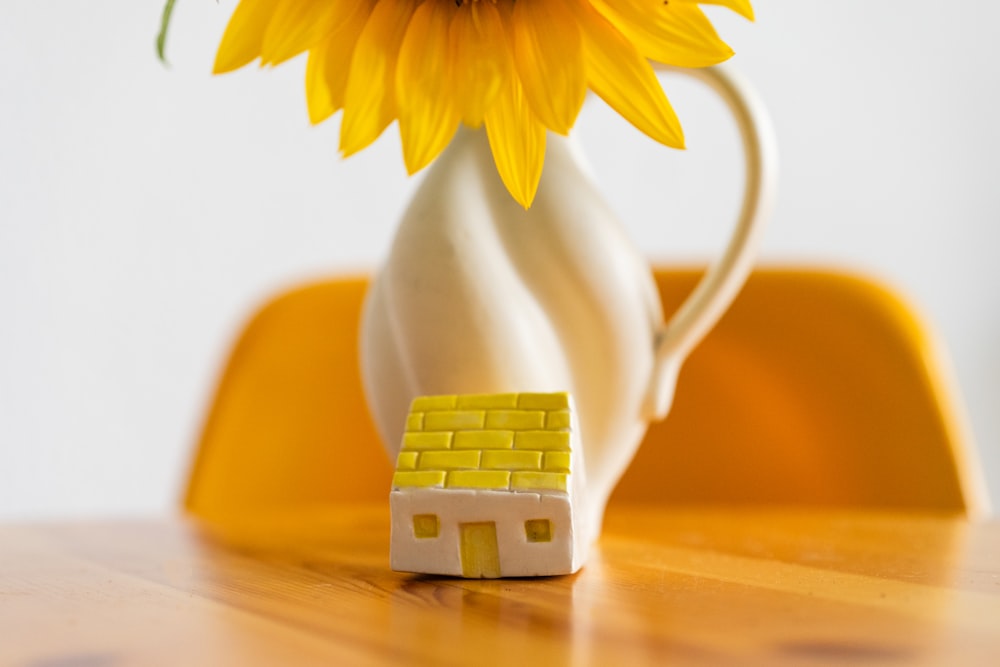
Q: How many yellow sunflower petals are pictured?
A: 11